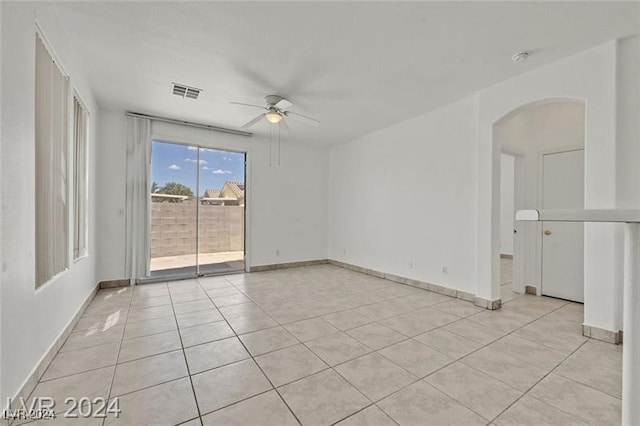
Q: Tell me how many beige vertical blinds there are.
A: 2